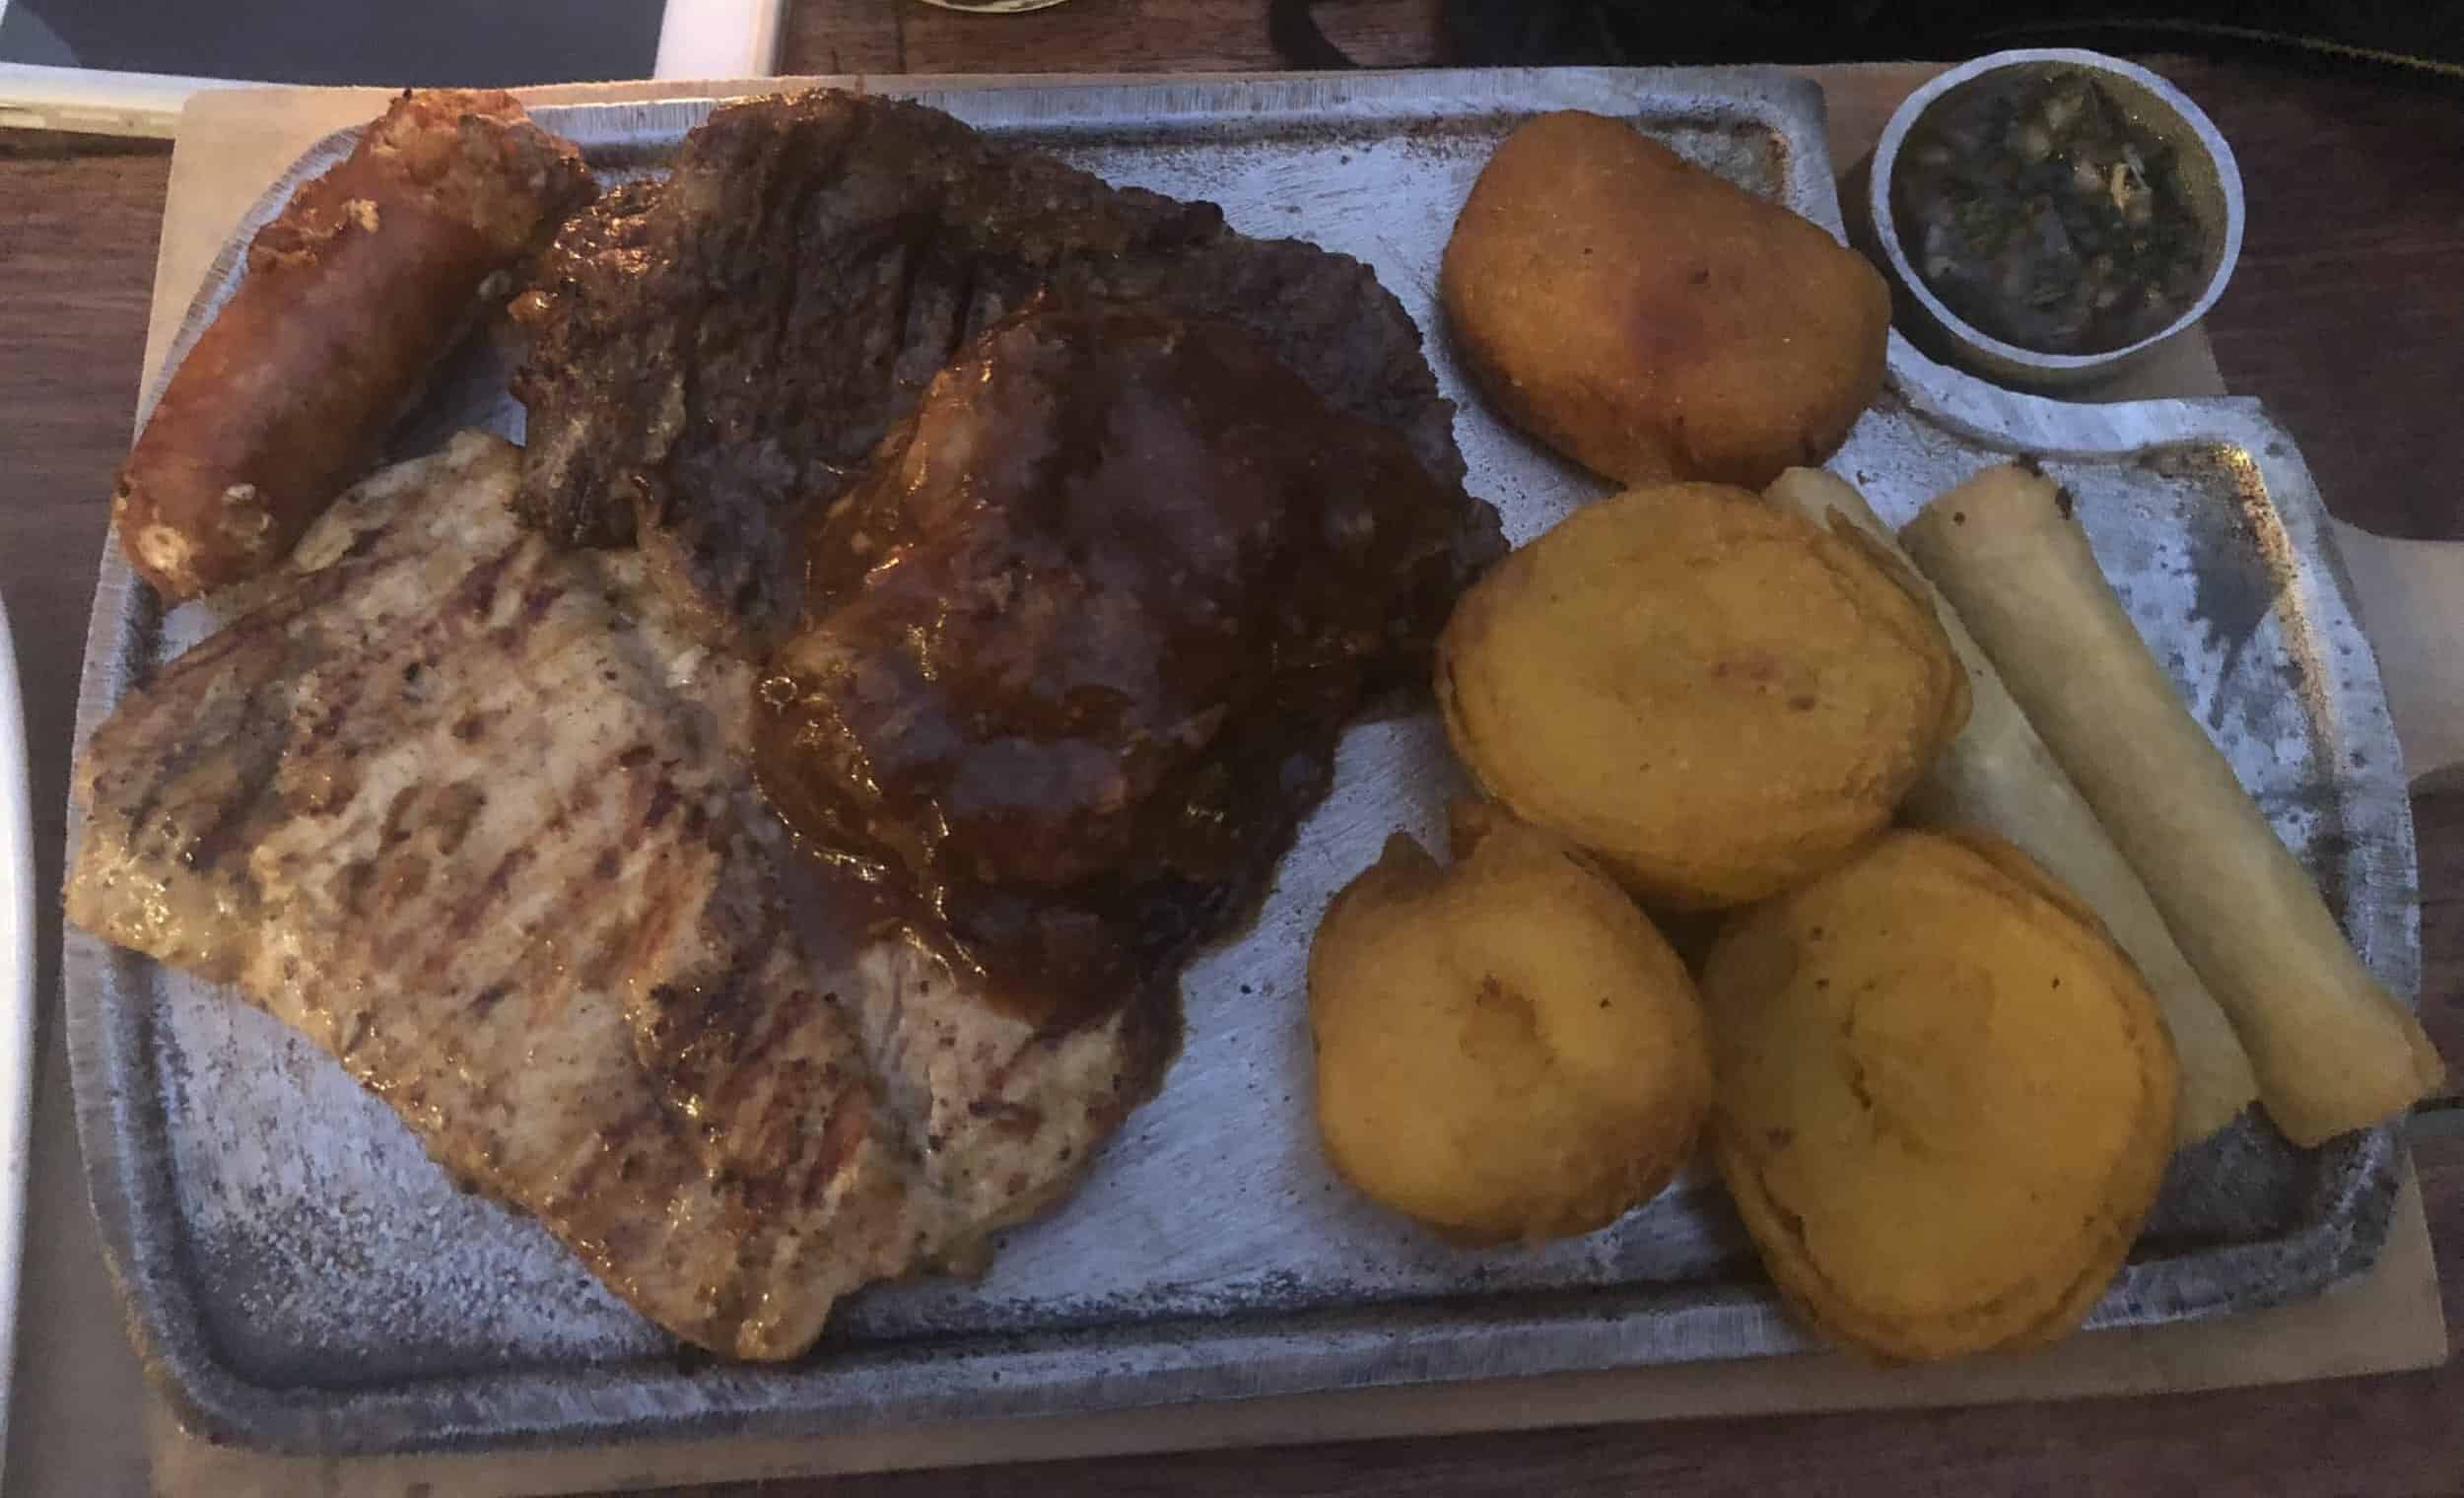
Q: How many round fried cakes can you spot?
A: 3